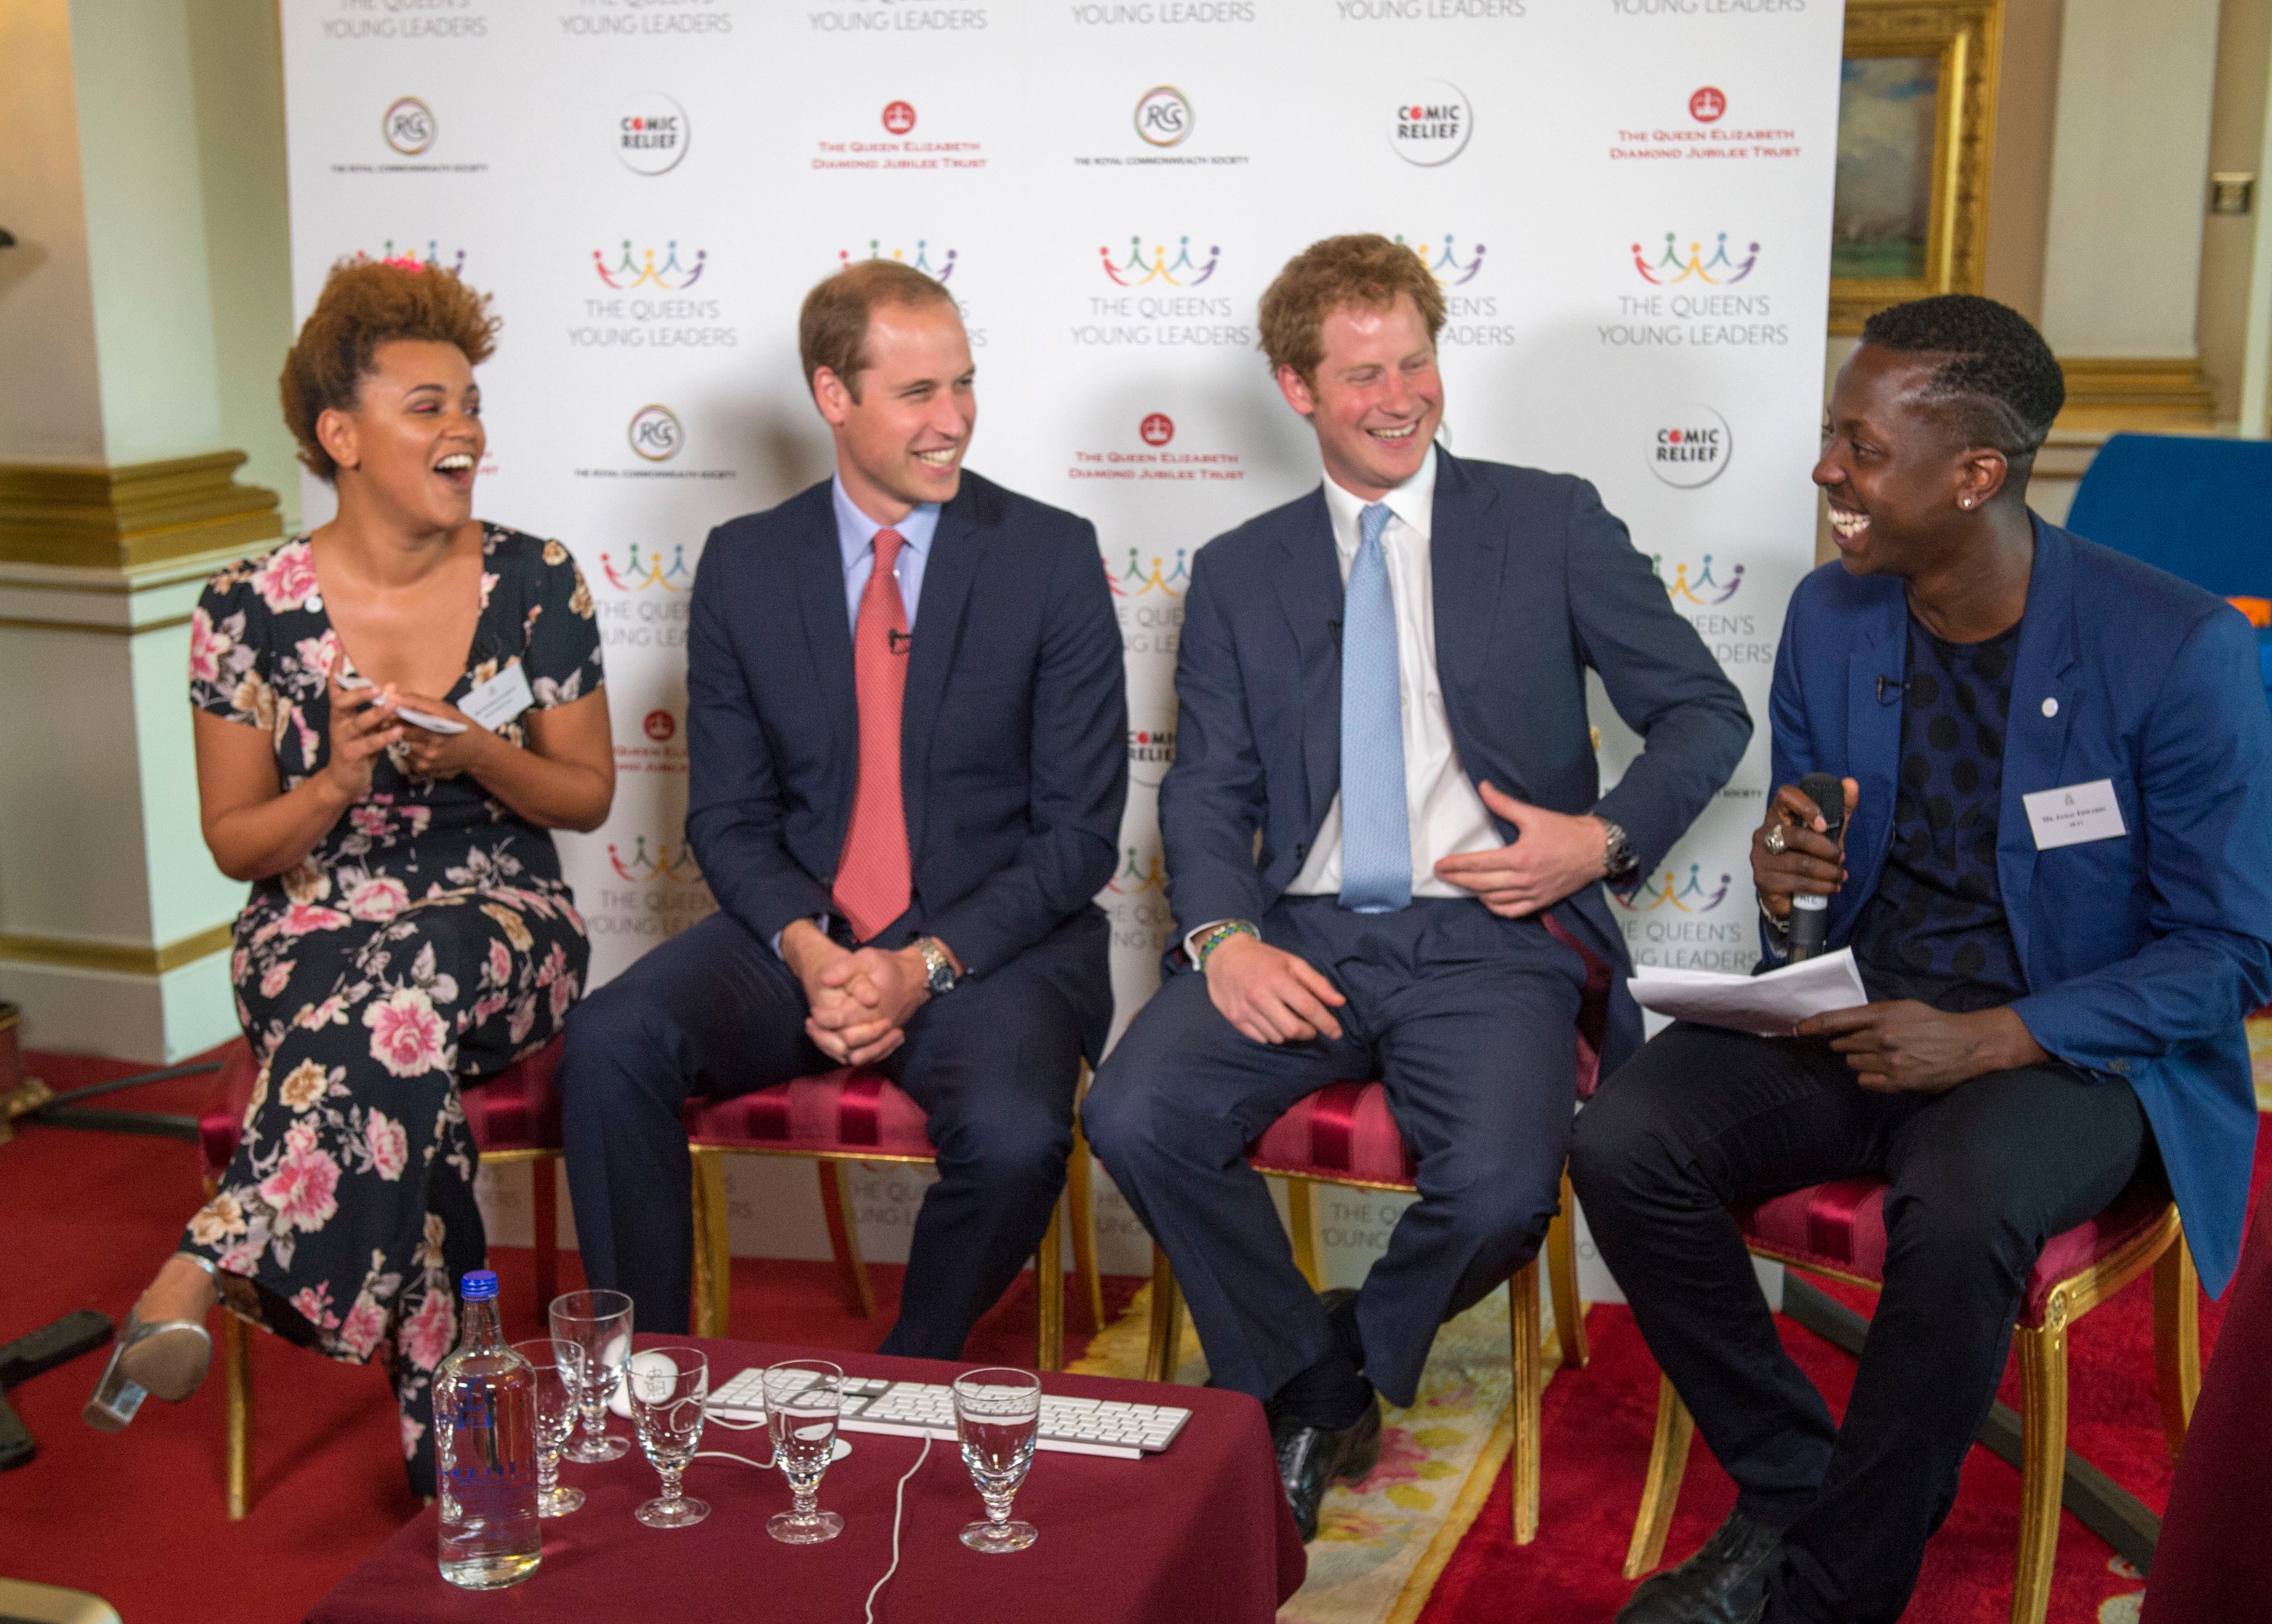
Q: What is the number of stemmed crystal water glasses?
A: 5